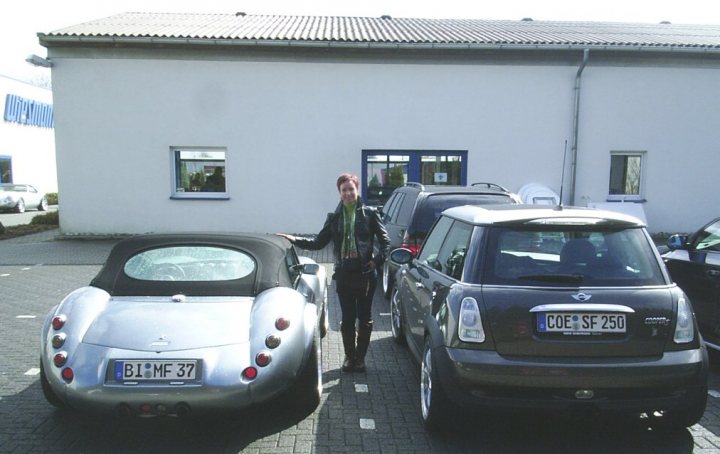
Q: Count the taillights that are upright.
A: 2